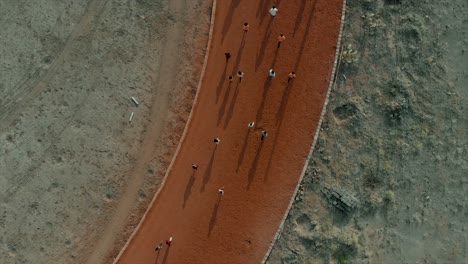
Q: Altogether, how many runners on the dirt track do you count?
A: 15